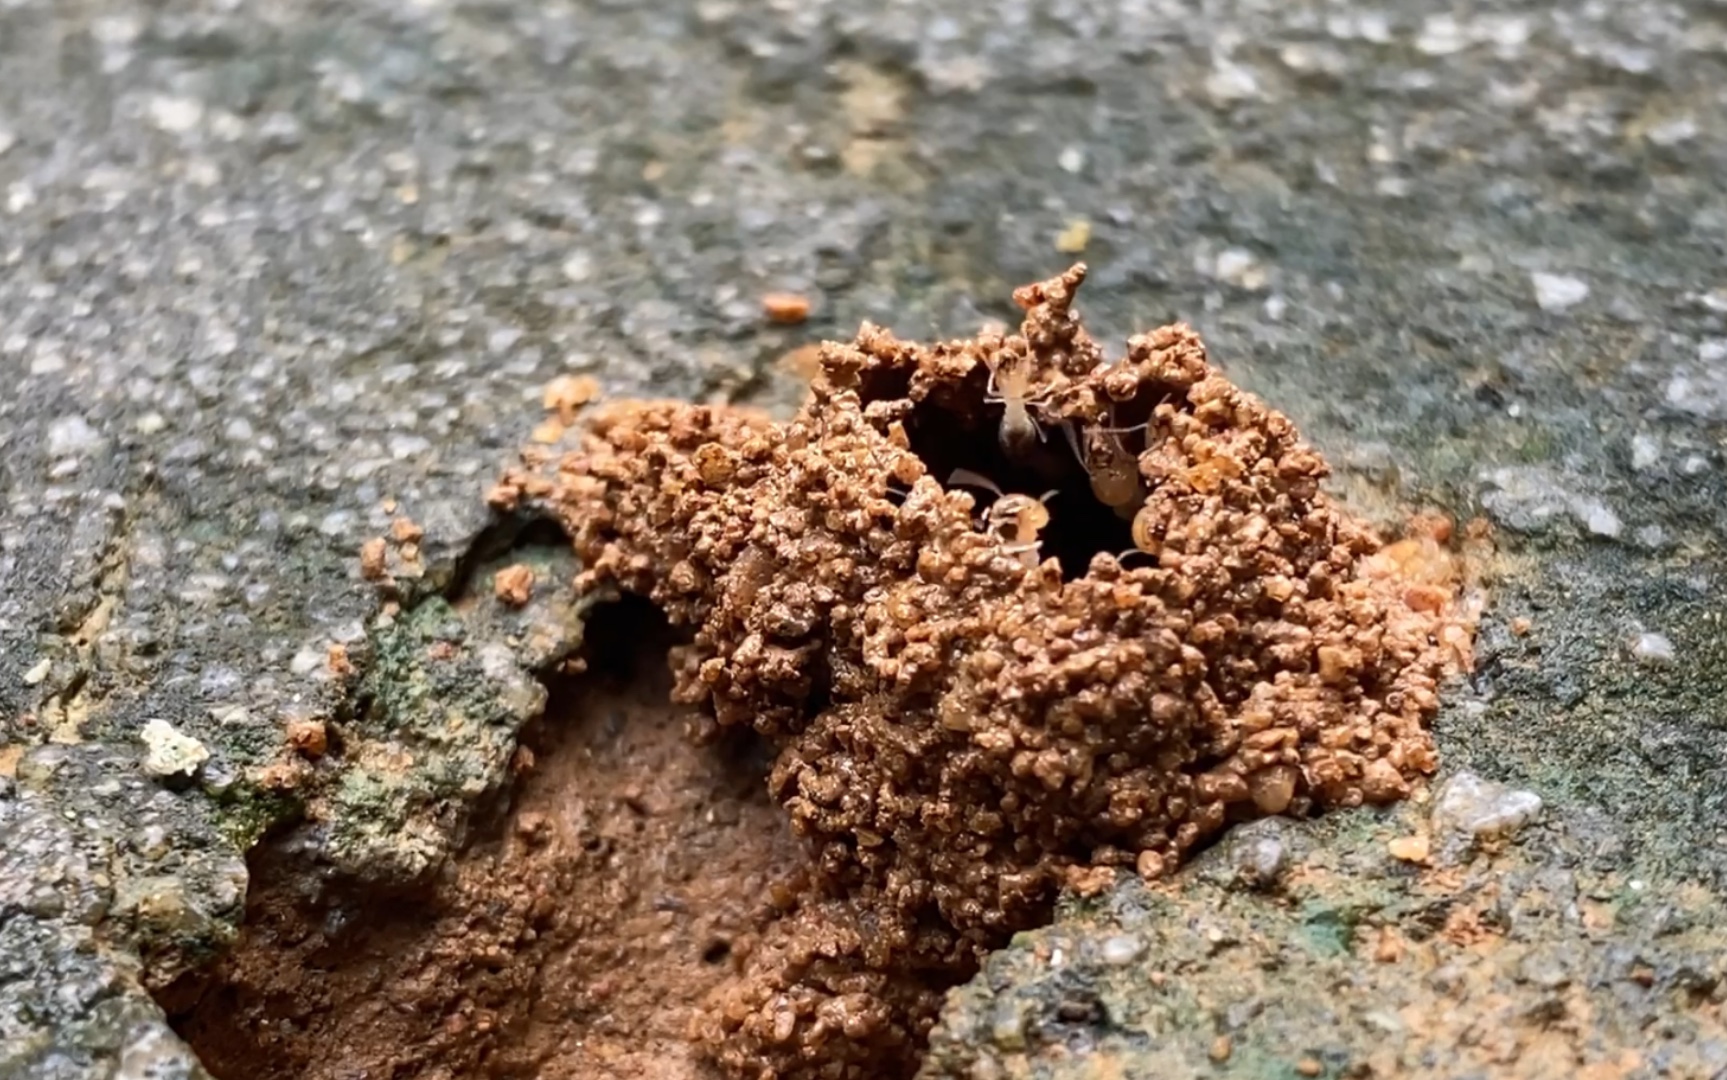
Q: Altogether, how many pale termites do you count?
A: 4